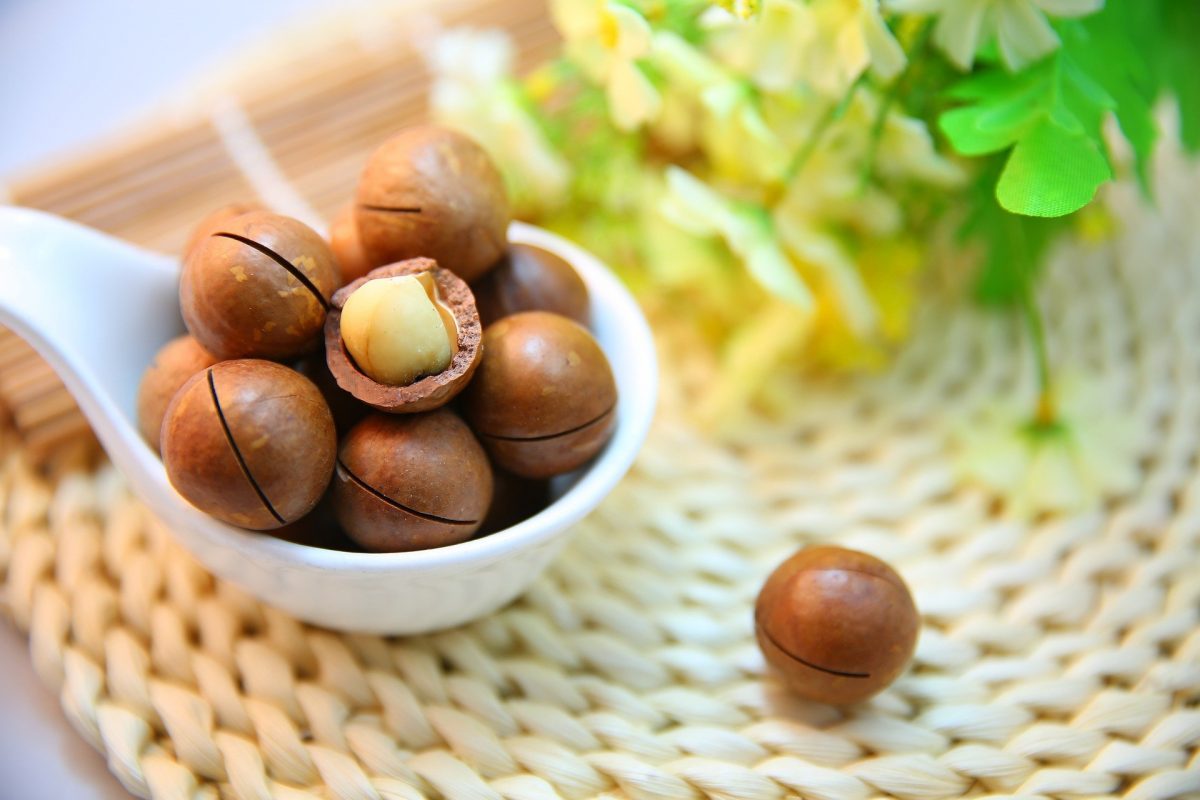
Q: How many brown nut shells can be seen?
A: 11